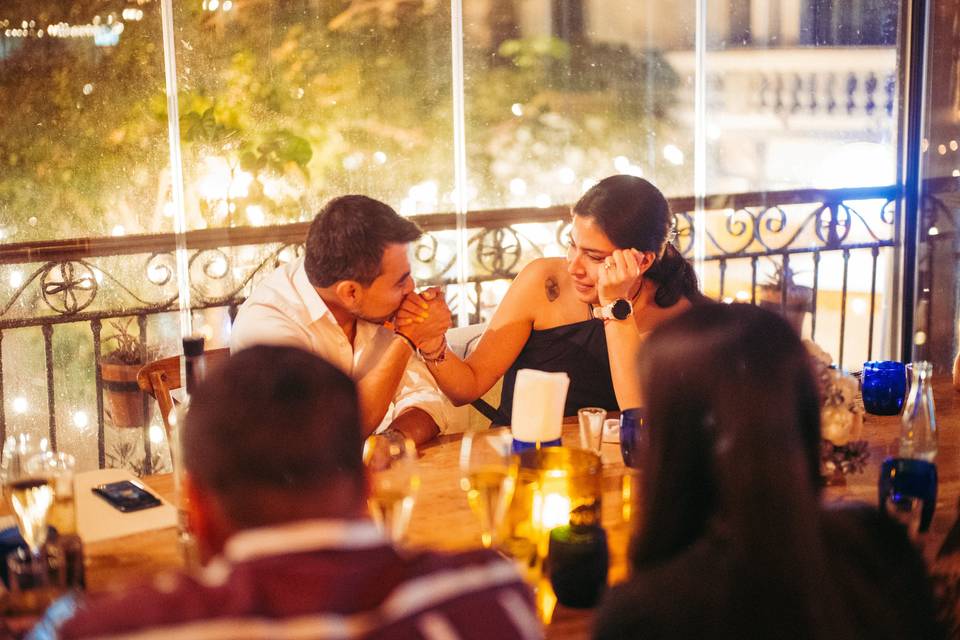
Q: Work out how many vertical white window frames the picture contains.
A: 3